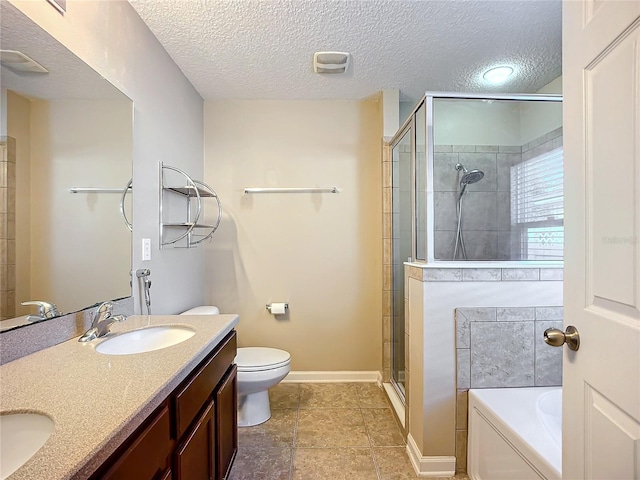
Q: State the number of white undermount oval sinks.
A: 2